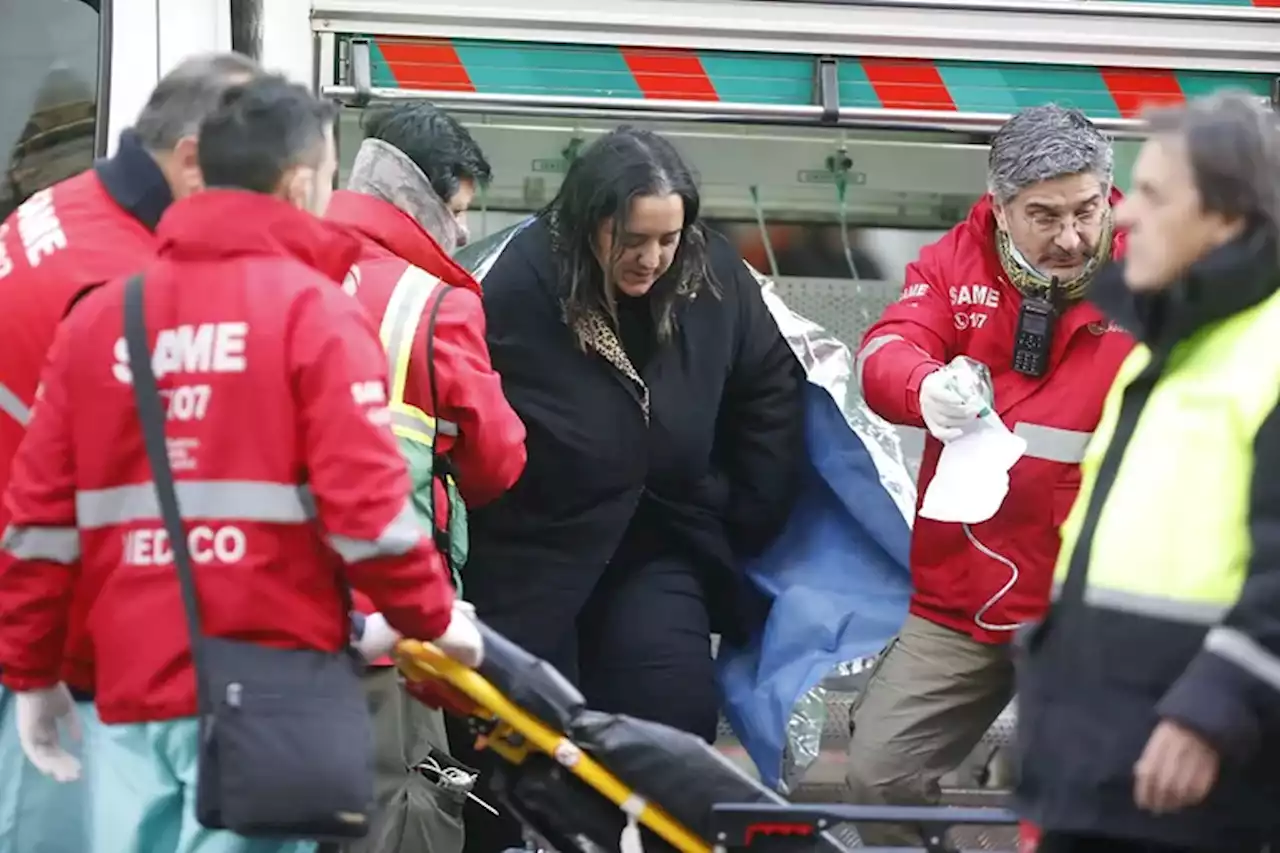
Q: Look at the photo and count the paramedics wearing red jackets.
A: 4